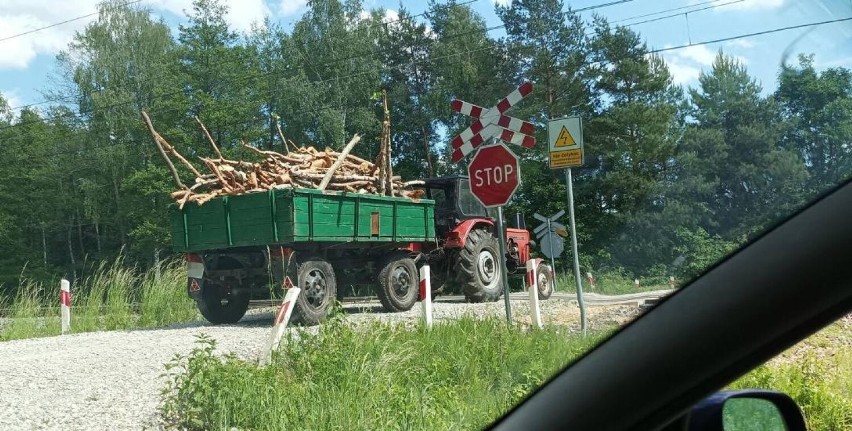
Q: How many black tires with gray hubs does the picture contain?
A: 4